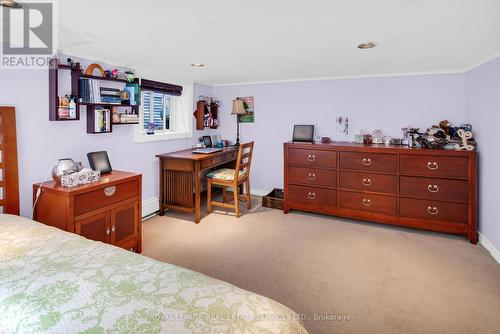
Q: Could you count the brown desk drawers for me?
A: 2